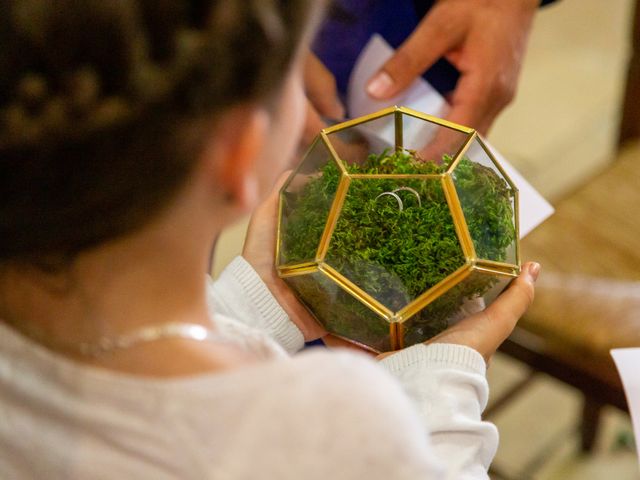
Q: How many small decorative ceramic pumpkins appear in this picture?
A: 0